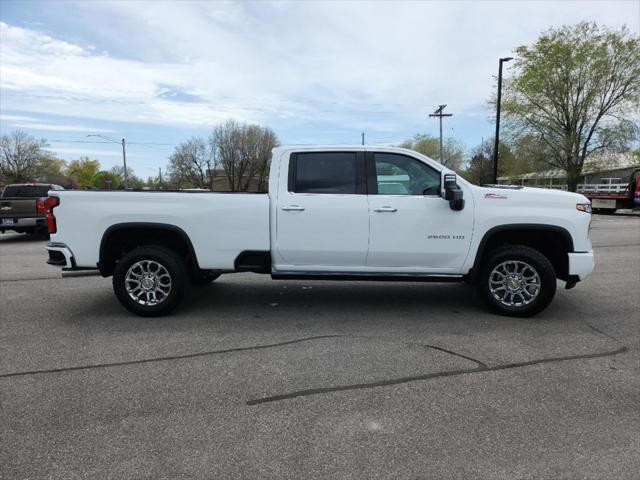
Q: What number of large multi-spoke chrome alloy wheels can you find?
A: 2